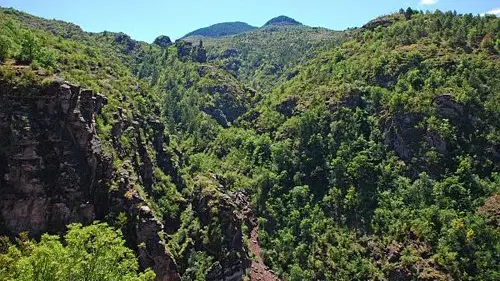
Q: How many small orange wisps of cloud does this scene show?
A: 0